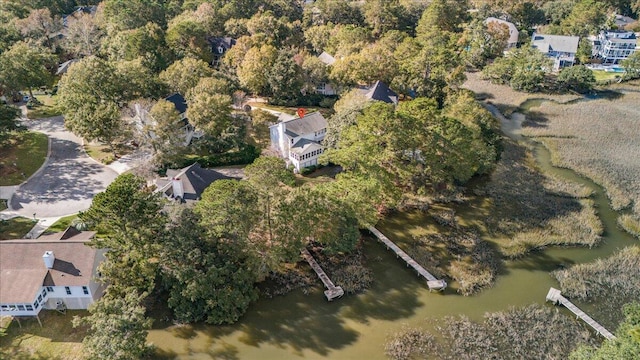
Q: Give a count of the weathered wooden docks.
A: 3